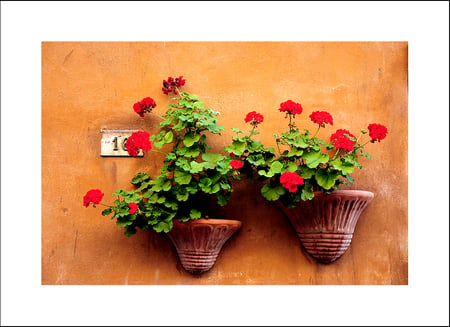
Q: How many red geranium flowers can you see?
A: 12